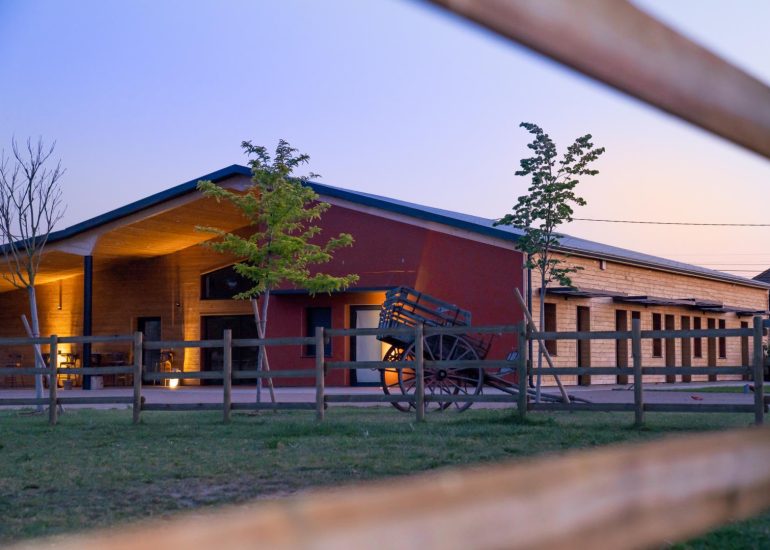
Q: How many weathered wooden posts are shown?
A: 8